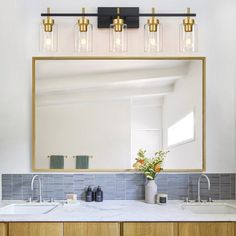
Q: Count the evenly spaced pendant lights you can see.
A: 5